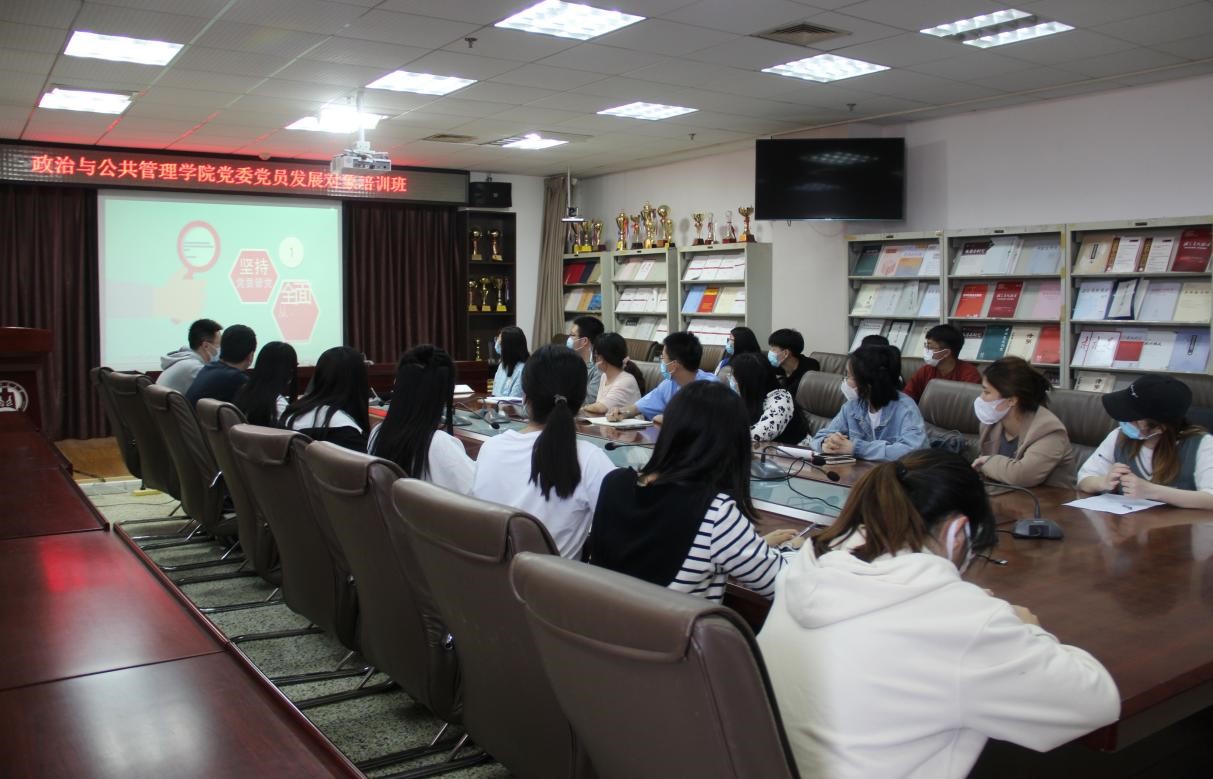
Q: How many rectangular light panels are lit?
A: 9